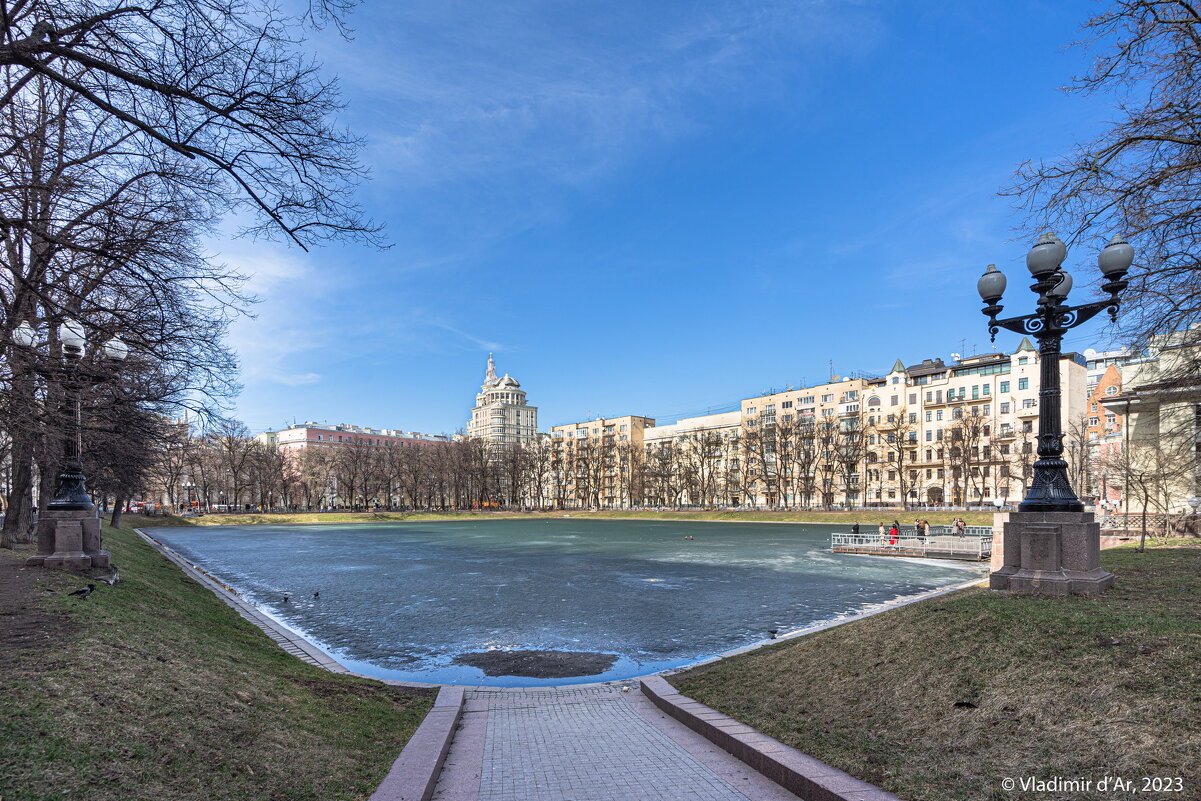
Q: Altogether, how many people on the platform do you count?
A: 9